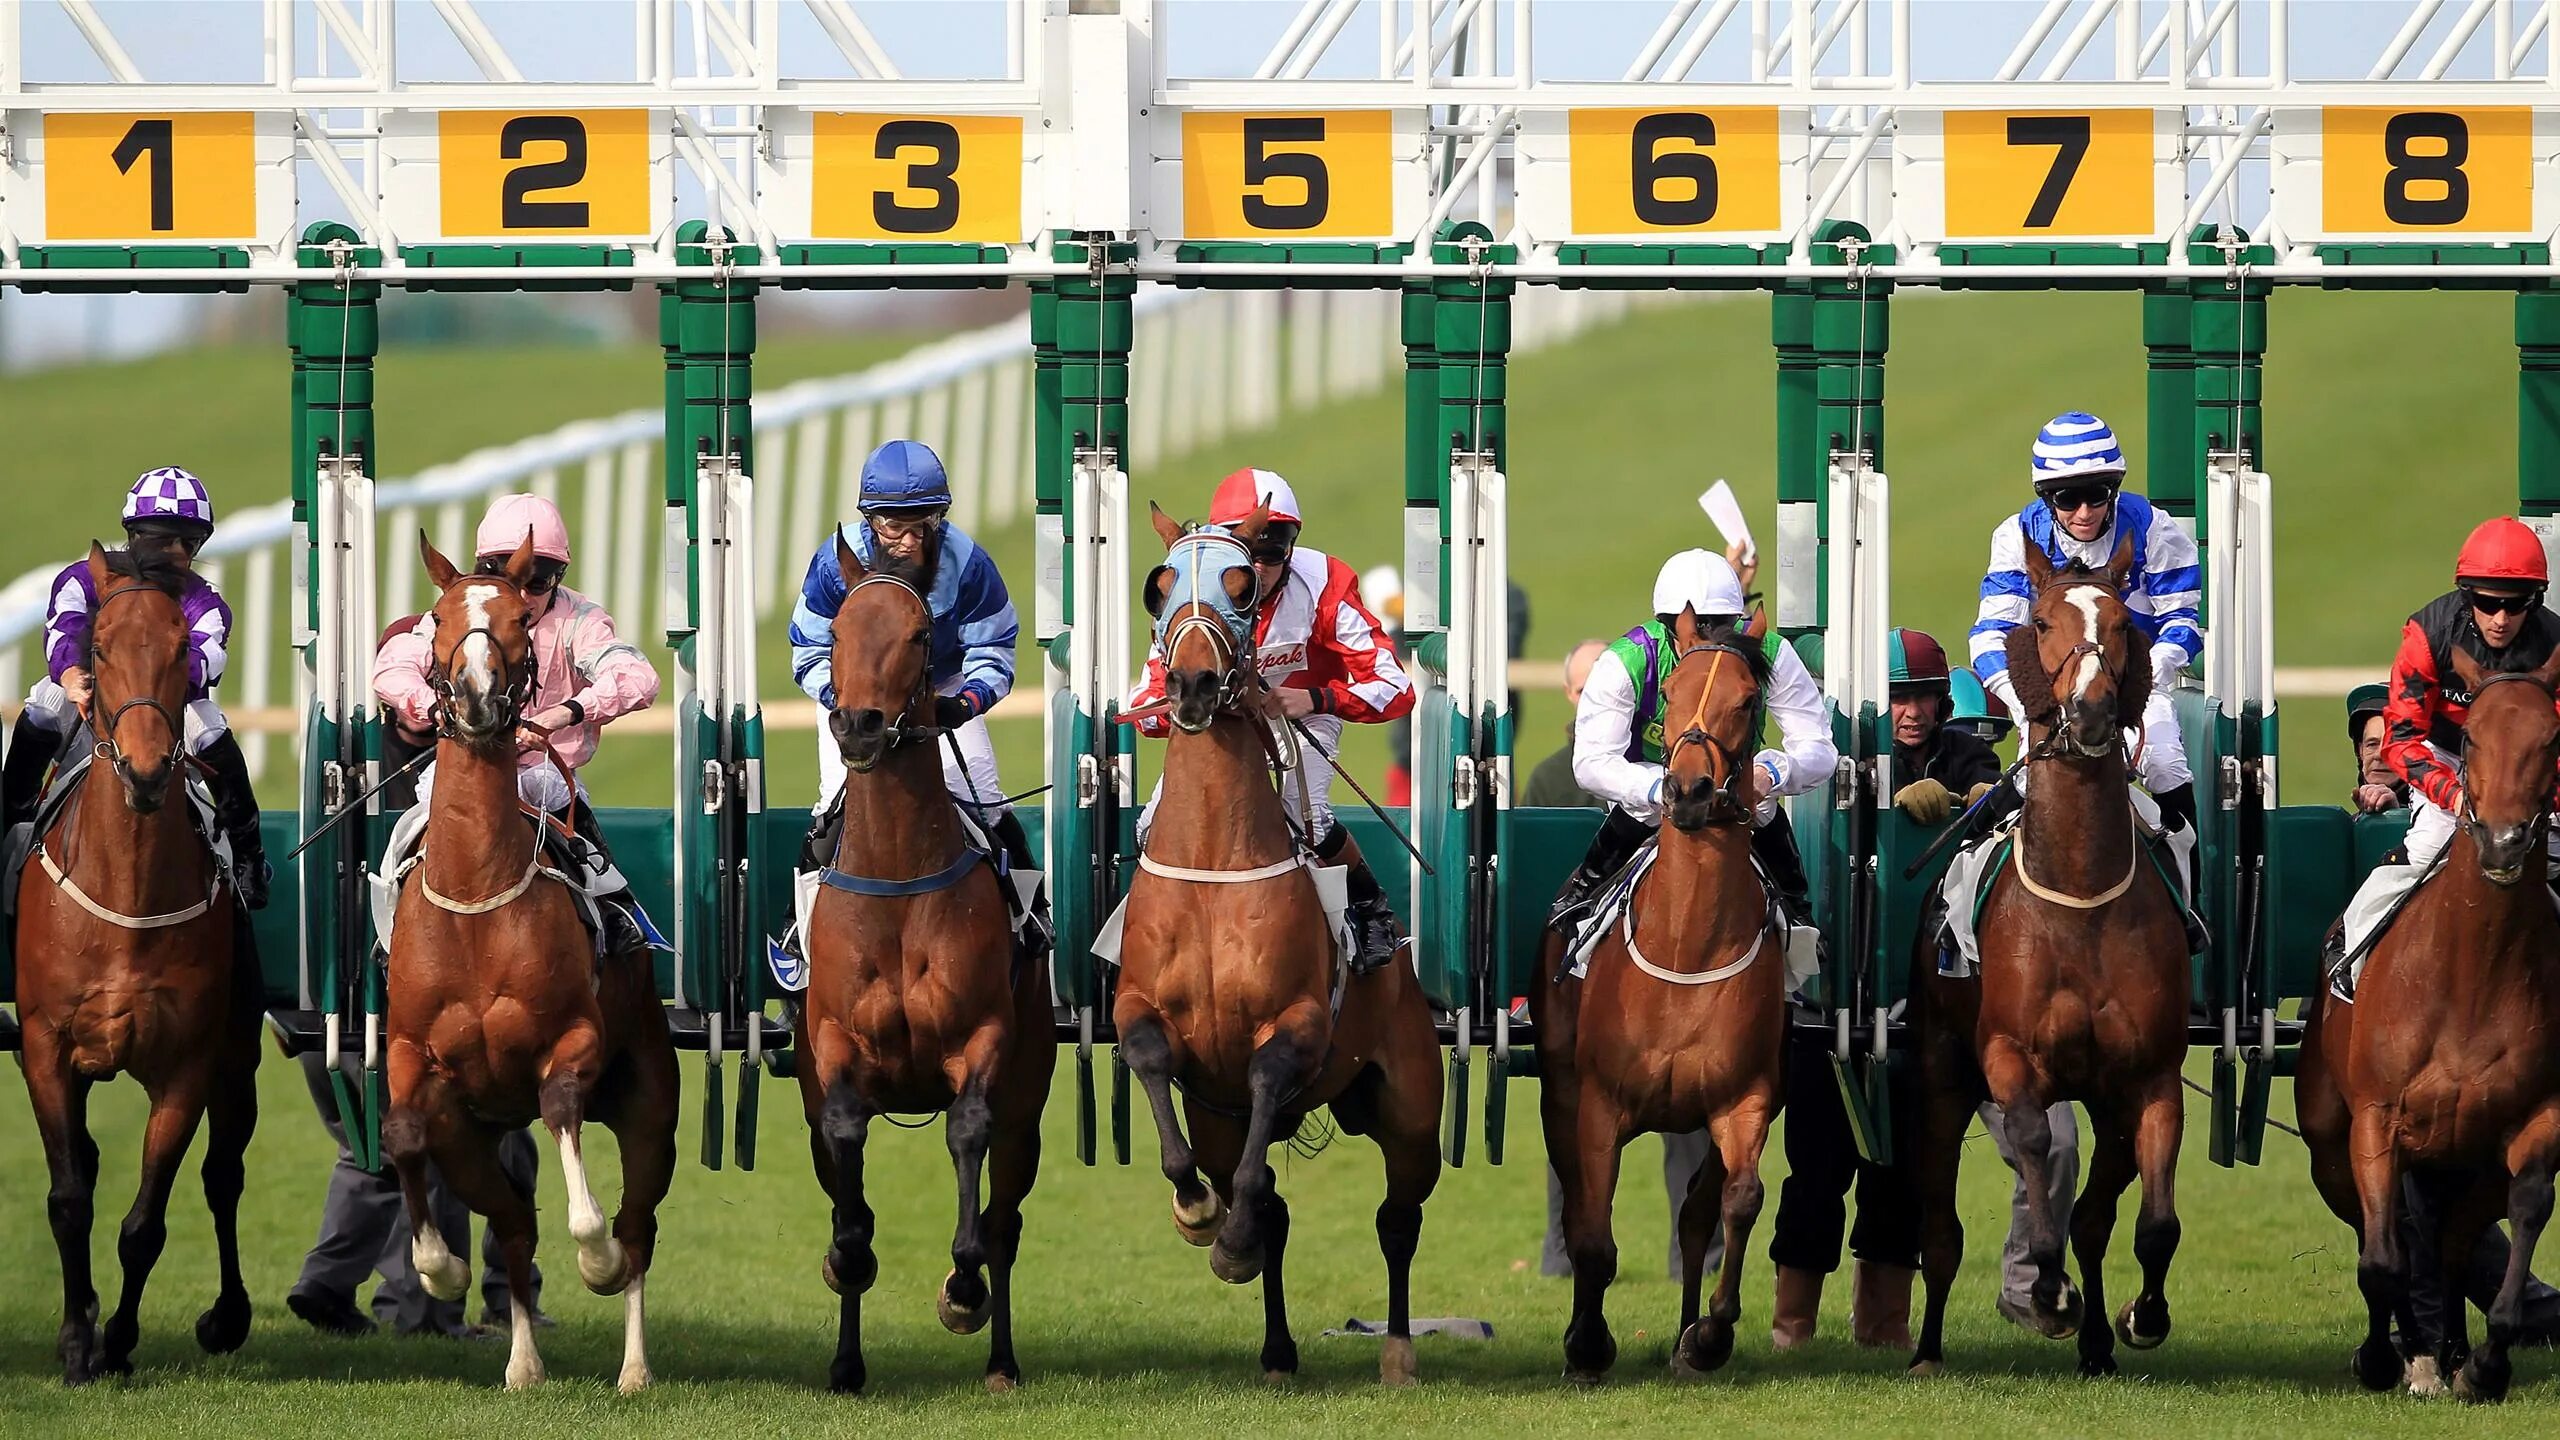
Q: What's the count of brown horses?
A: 7